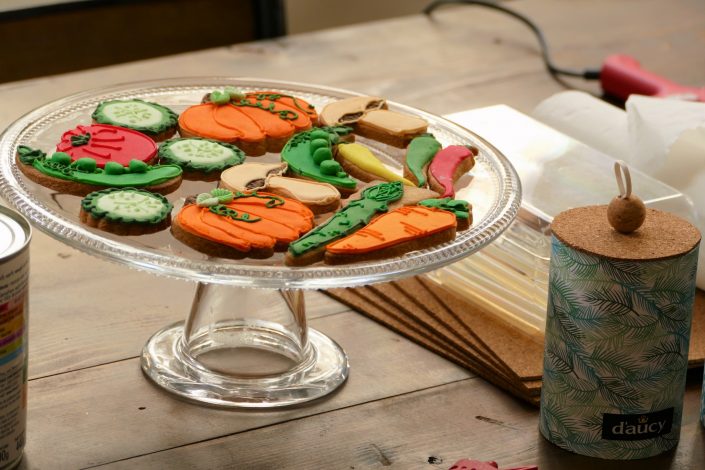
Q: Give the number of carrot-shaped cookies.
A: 1